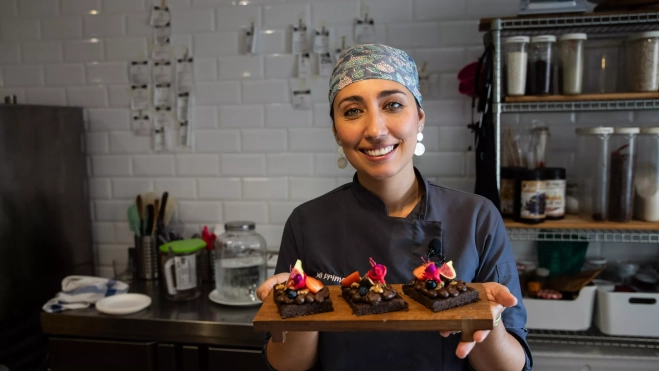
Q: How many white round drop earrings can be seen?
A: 2